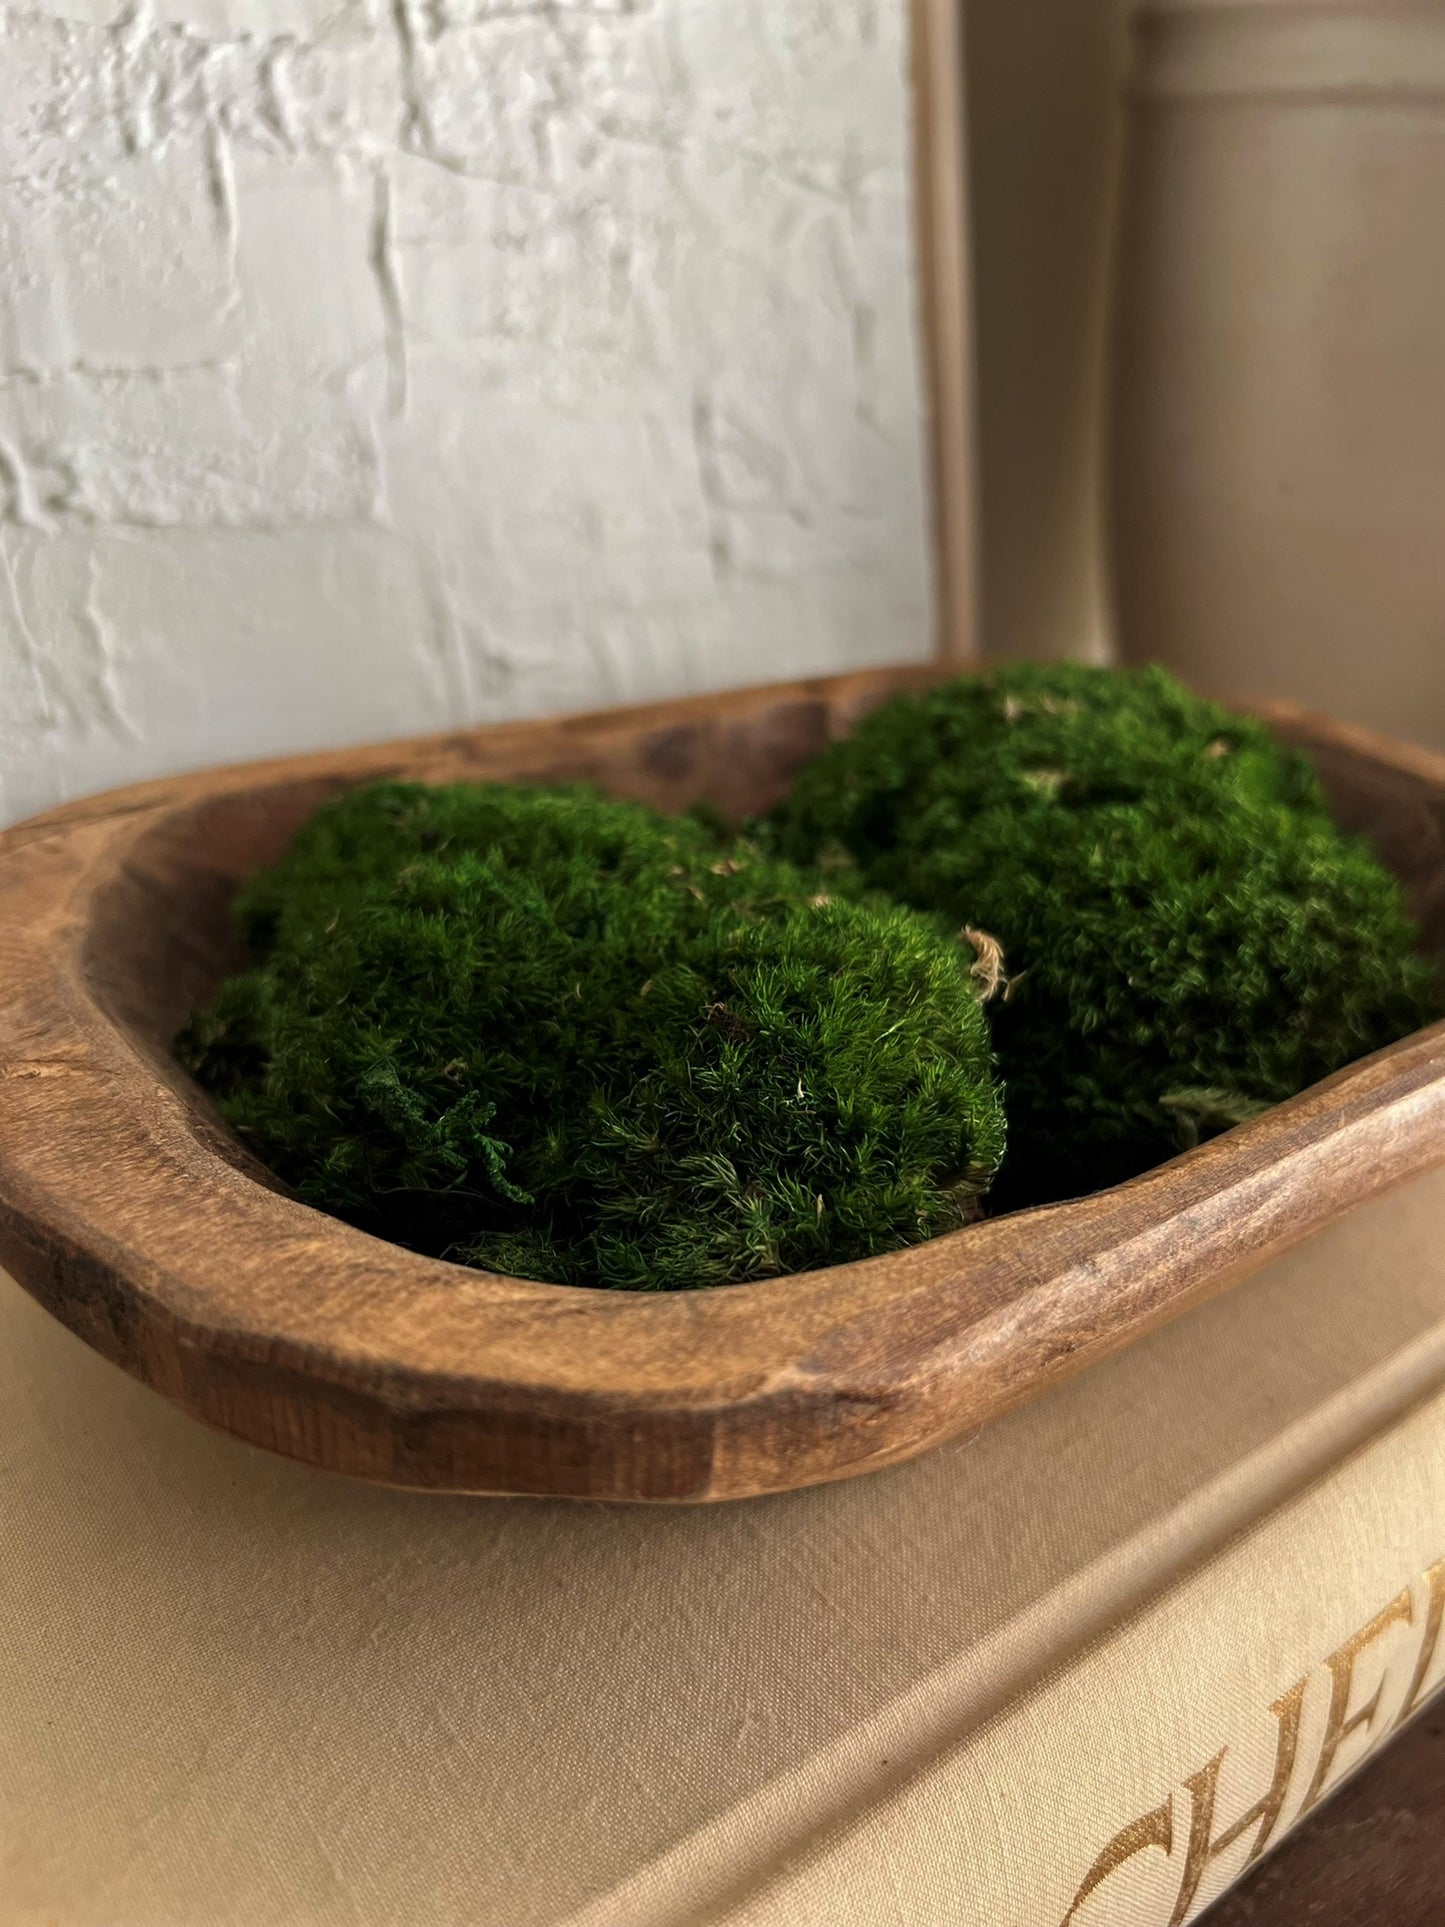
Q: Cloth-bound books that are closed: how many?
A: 1